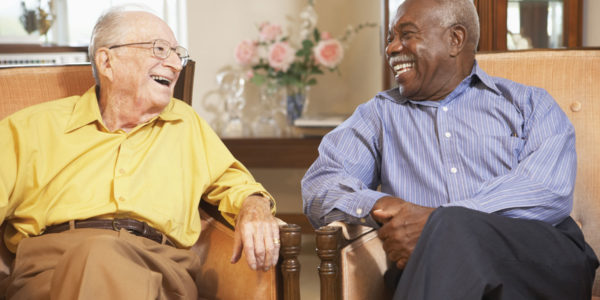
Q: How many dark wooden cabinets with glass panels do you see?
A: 1